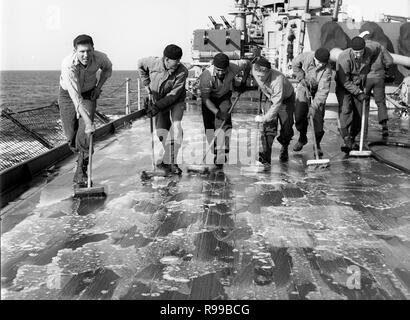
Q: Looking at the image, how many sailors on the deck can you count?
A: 7